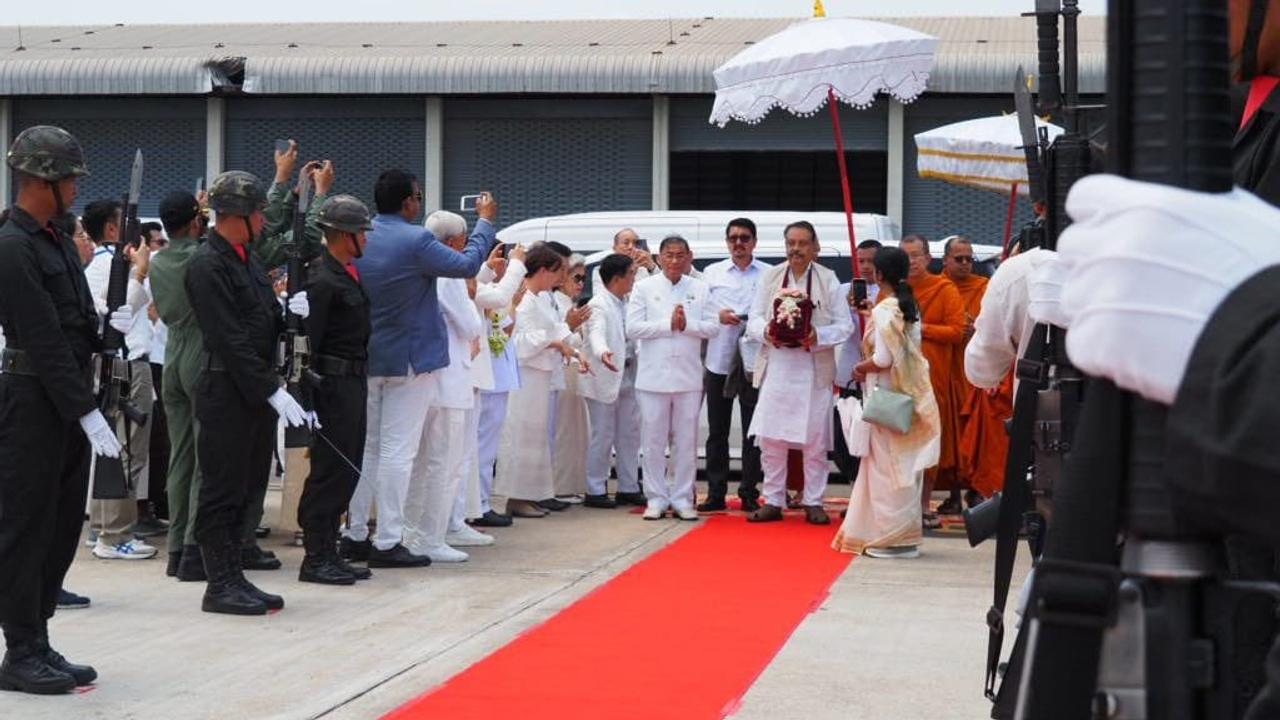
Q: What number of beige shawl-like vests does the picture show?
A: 1